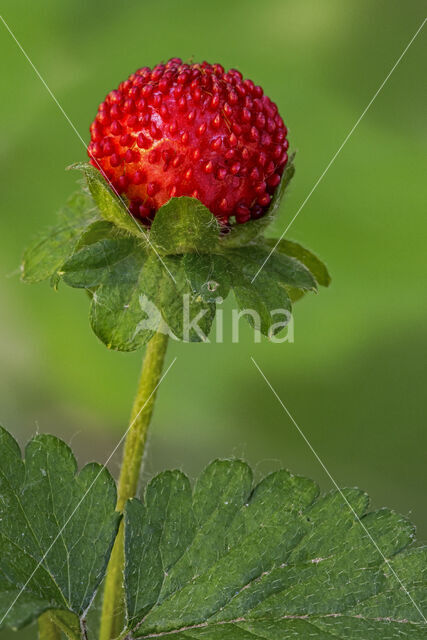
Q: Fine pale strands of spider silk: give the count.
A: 0